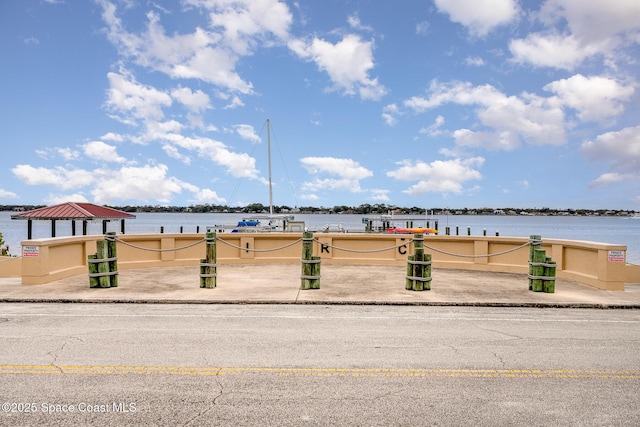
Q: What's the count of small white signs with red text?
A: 2